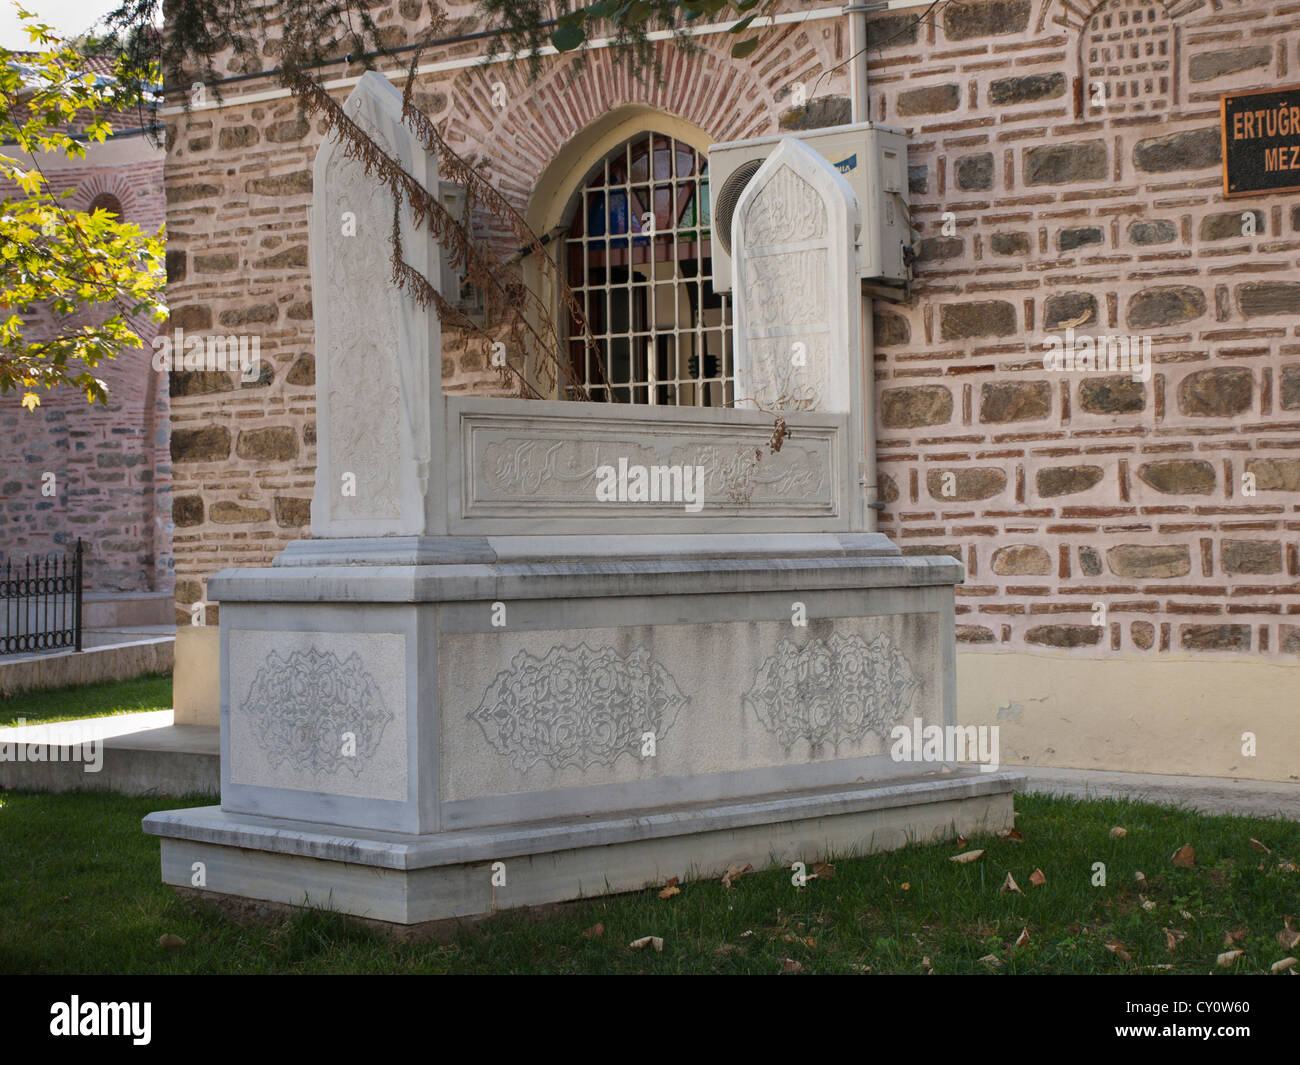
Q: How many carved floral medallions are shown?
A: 3